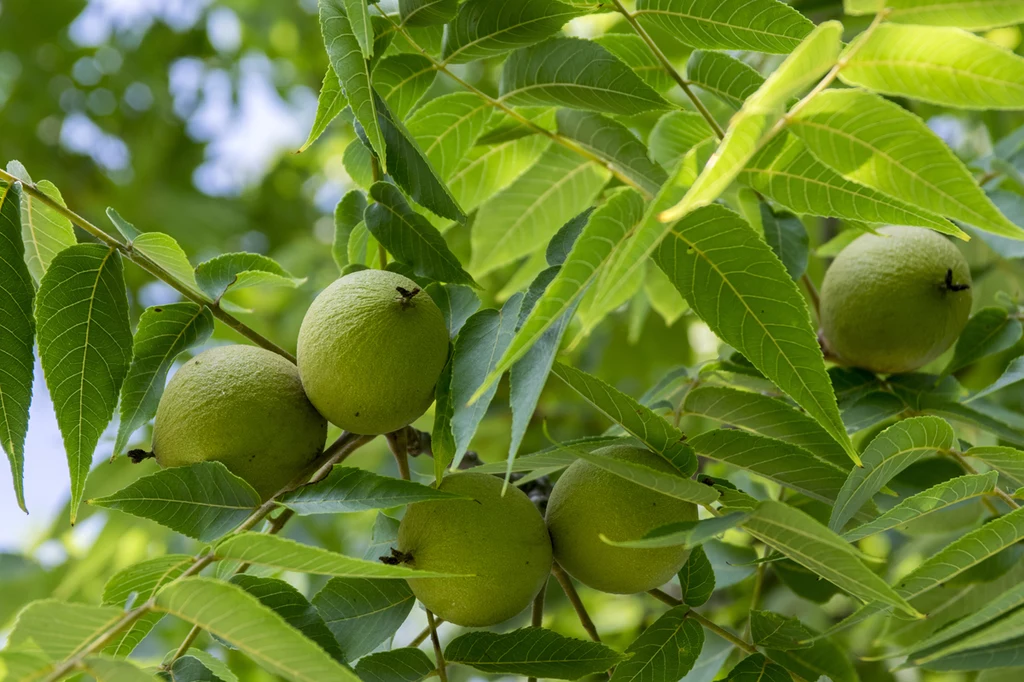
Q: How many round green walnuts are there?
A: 5